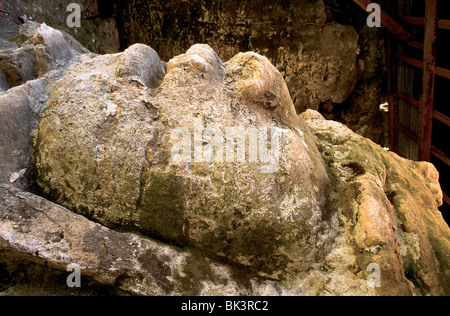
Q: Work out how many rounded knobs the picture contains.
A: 3